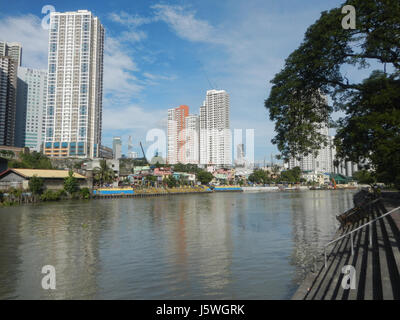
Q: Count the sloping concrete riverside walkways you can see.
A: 1